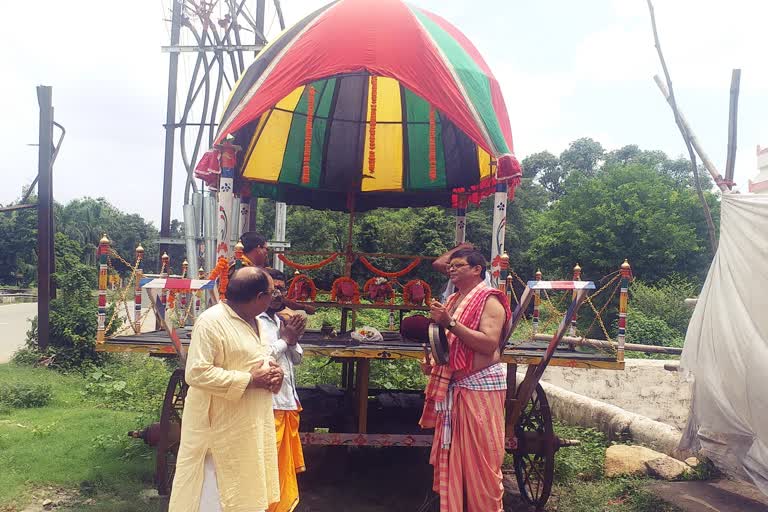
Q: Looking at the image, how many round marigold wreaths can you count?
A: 4